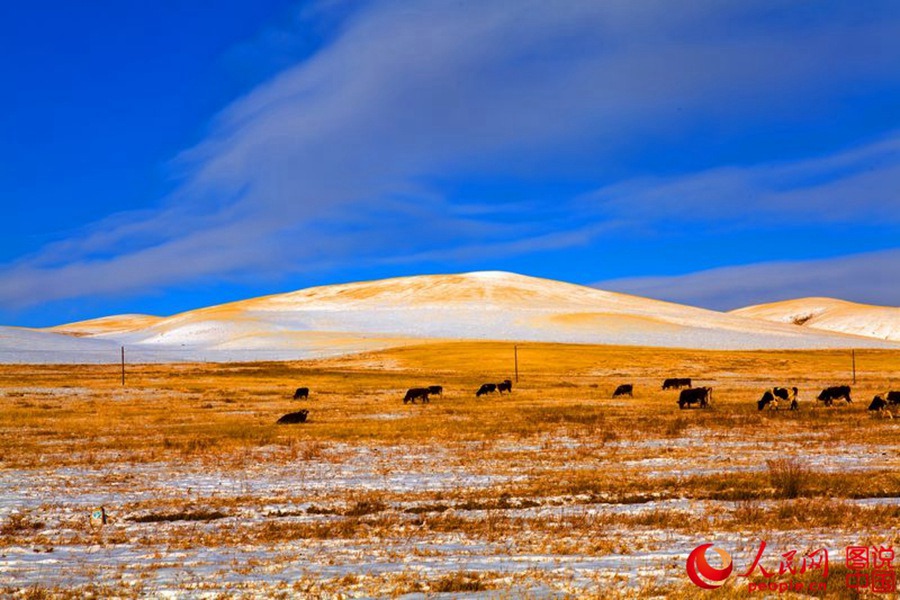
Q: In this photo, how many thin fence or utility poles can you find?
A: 3